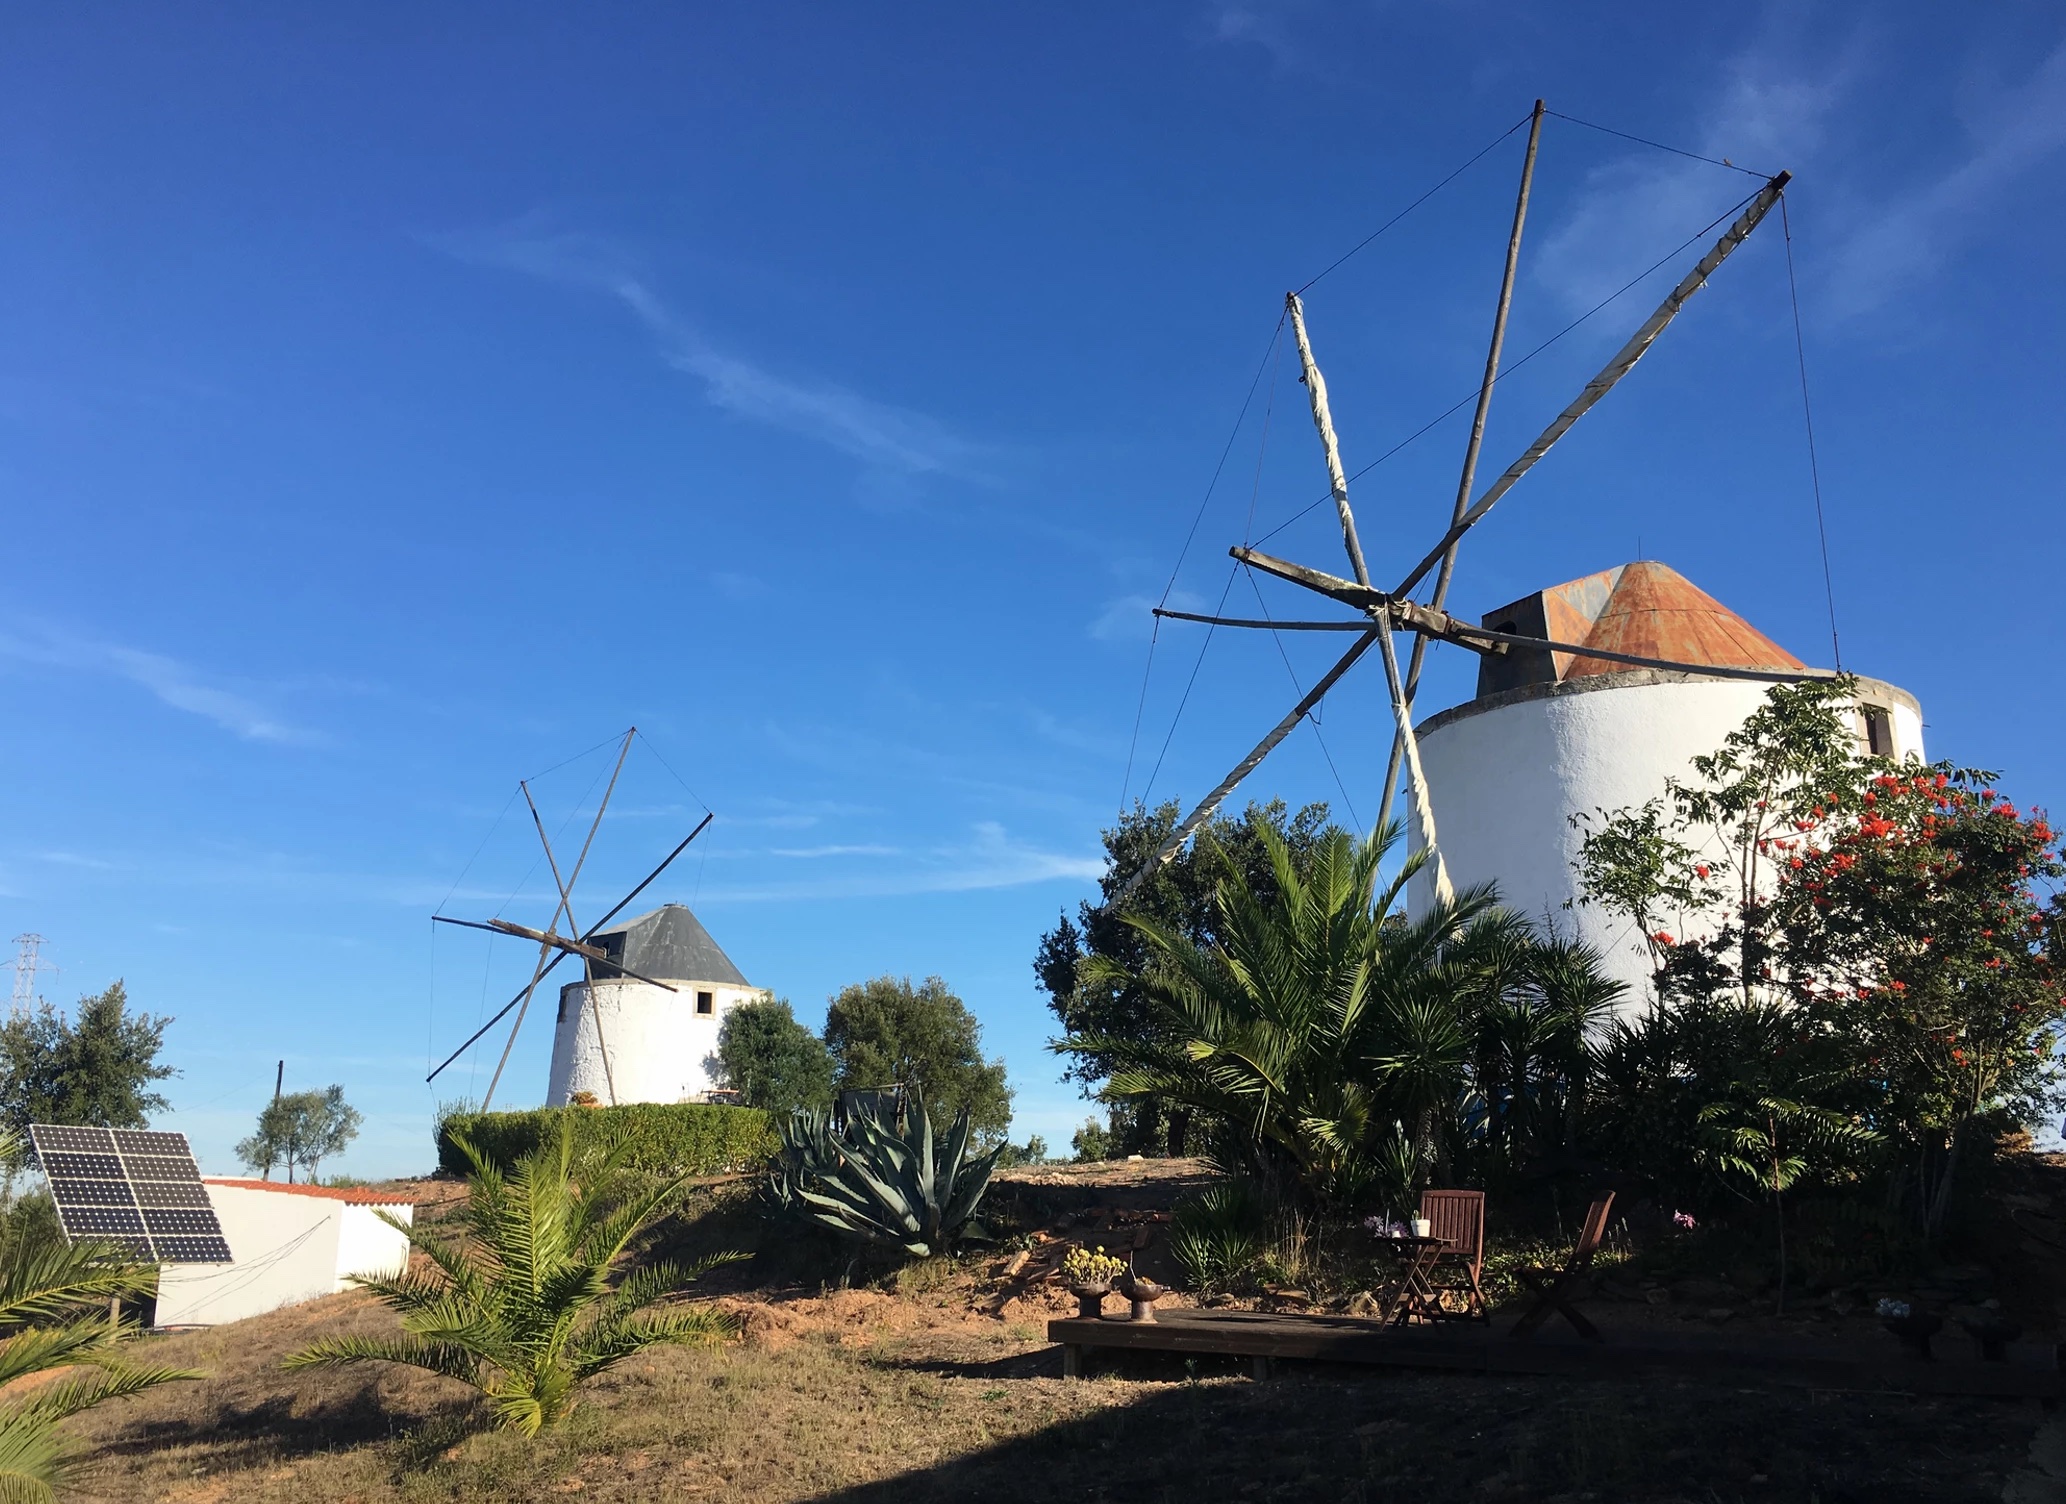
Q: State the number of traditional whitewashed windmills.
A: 2